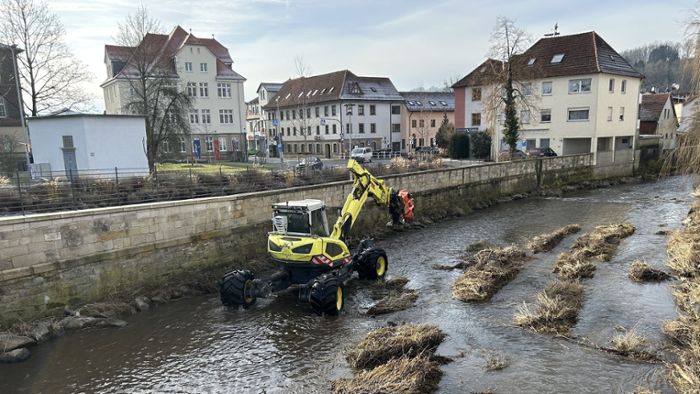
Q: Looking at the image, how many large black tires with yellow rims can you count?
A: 3